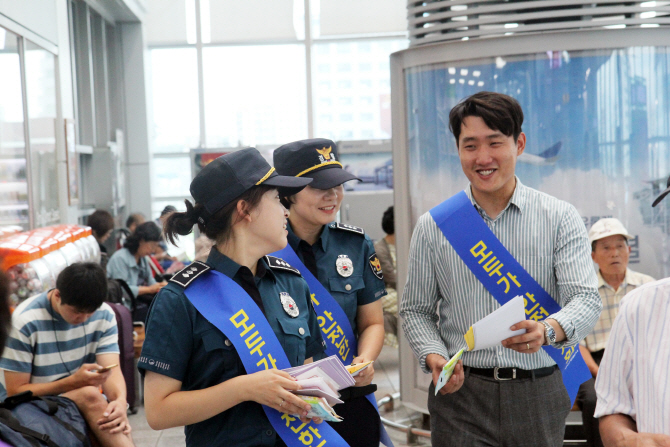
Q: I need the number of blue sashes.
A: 3